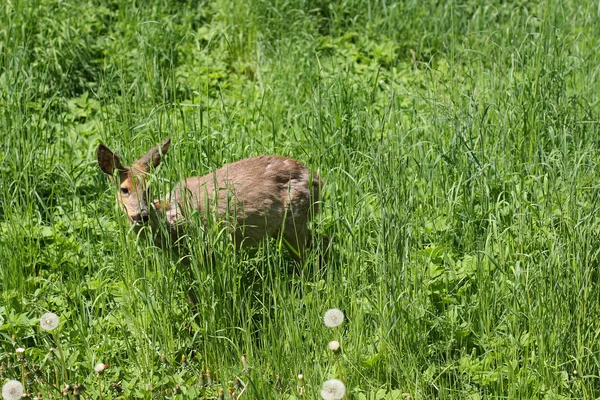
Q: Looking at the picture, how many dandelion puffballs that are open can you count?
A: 4